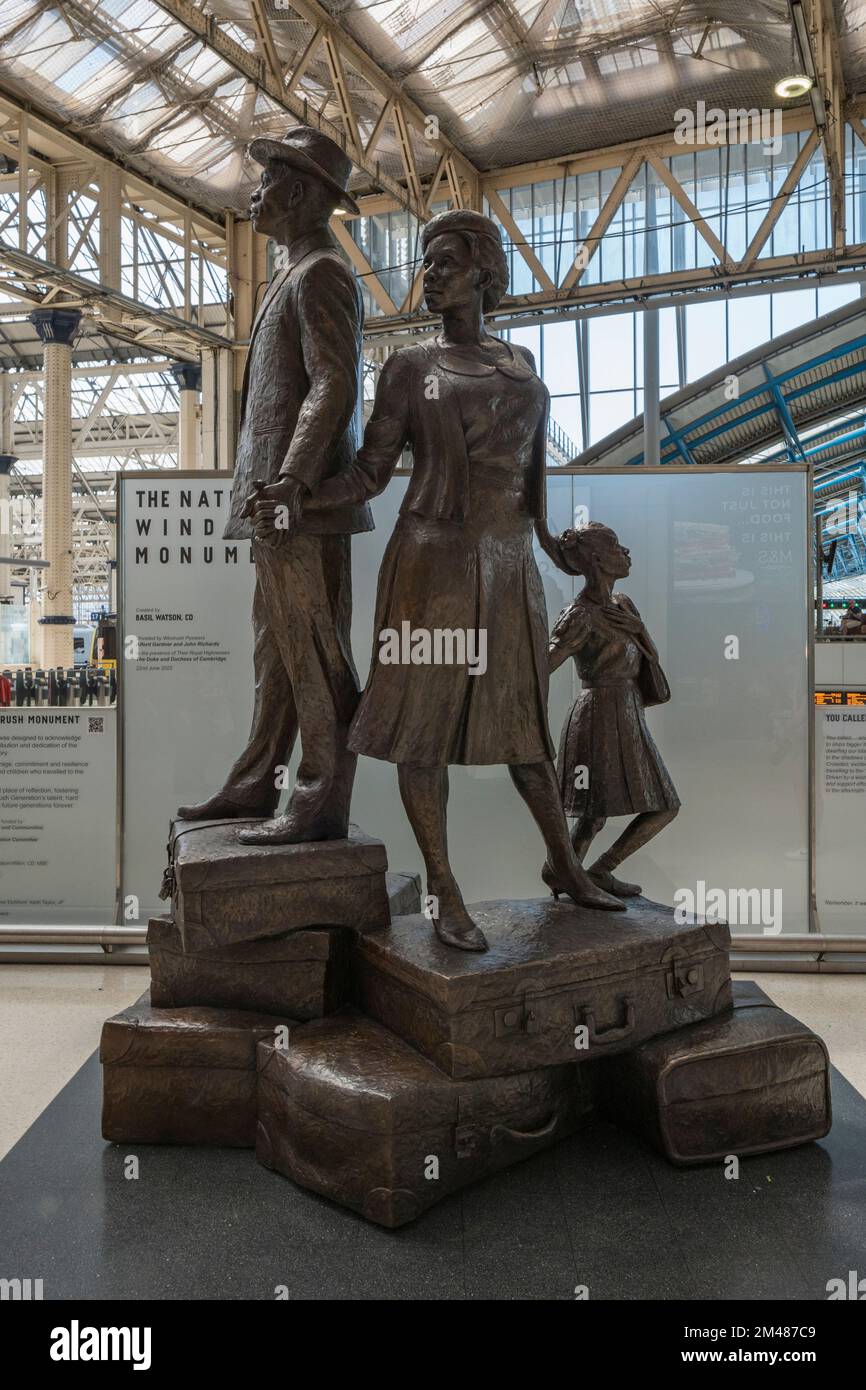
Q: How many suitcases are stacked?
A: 7